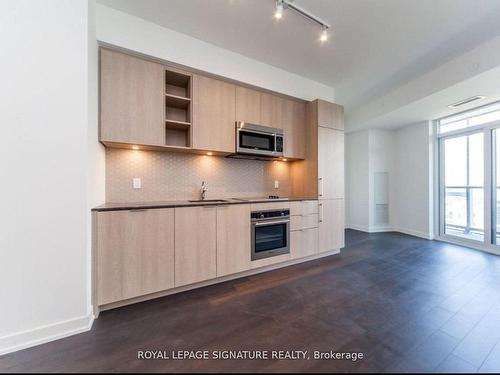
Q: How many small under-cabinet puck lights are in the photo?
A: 3